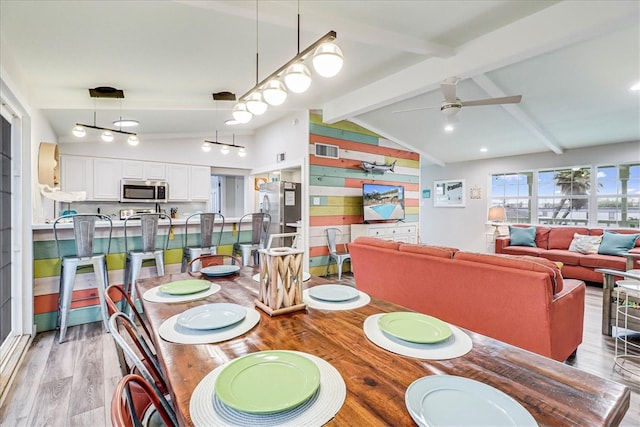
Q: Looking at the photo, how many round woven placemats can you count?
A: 6